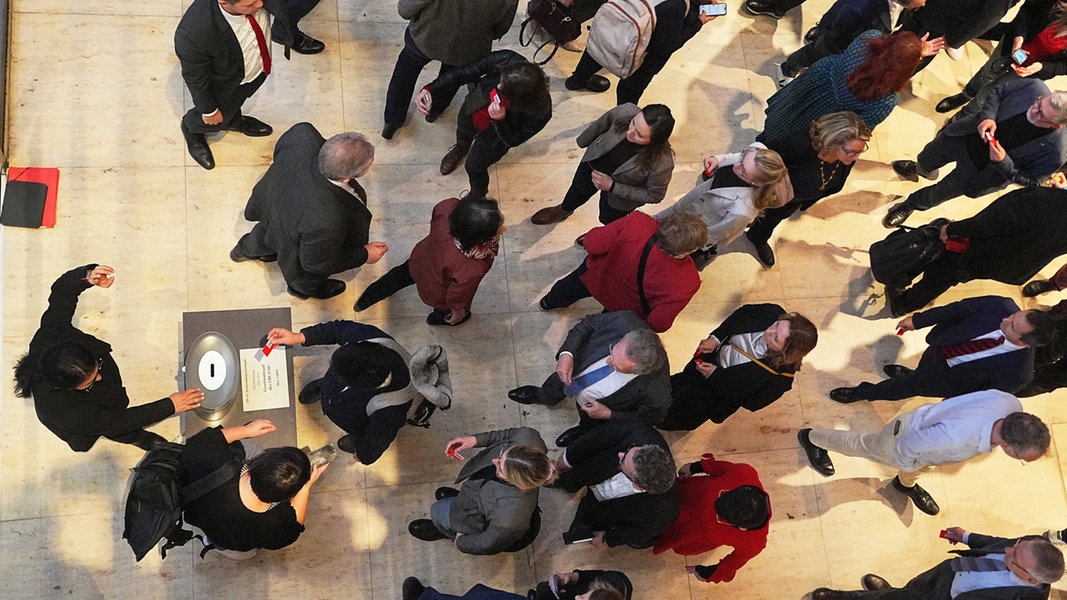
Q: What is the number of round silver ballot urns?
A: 1